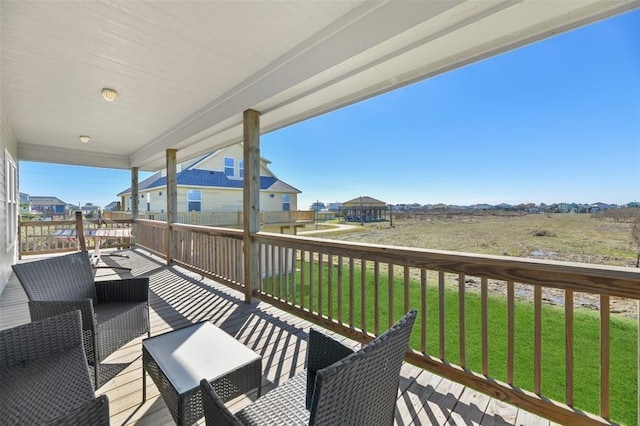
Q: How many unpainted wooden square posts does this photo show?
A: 3